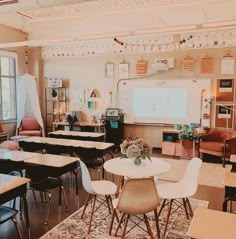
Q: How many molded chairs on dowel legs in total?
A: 3